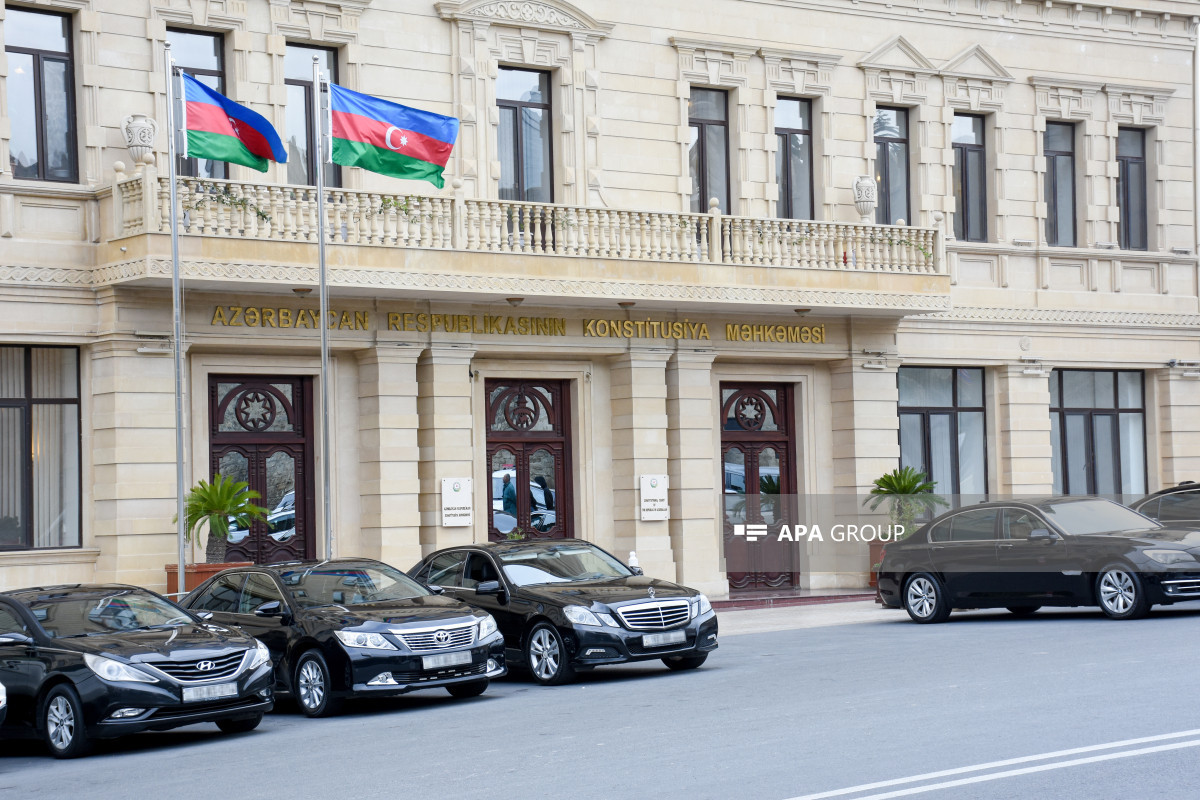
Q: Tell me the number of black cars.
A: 5